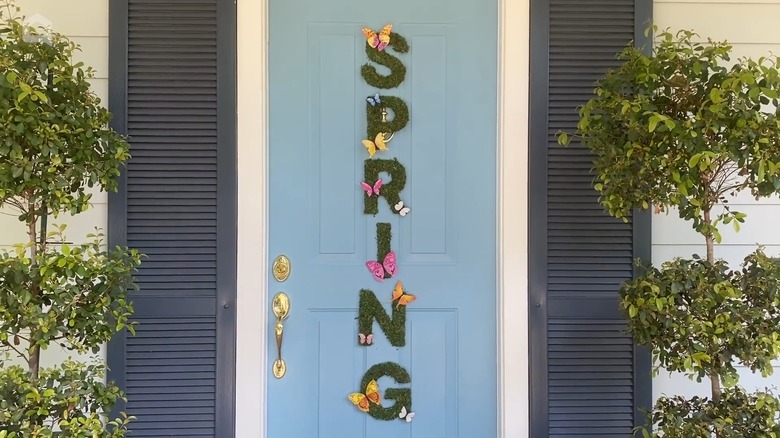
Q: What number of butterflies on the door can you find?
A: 10